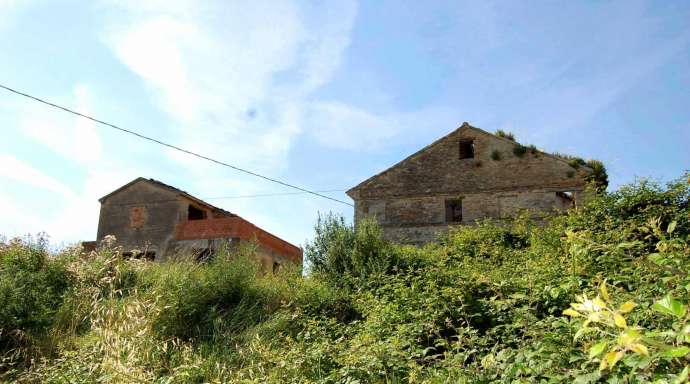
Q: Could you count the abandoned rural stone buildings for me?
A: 2